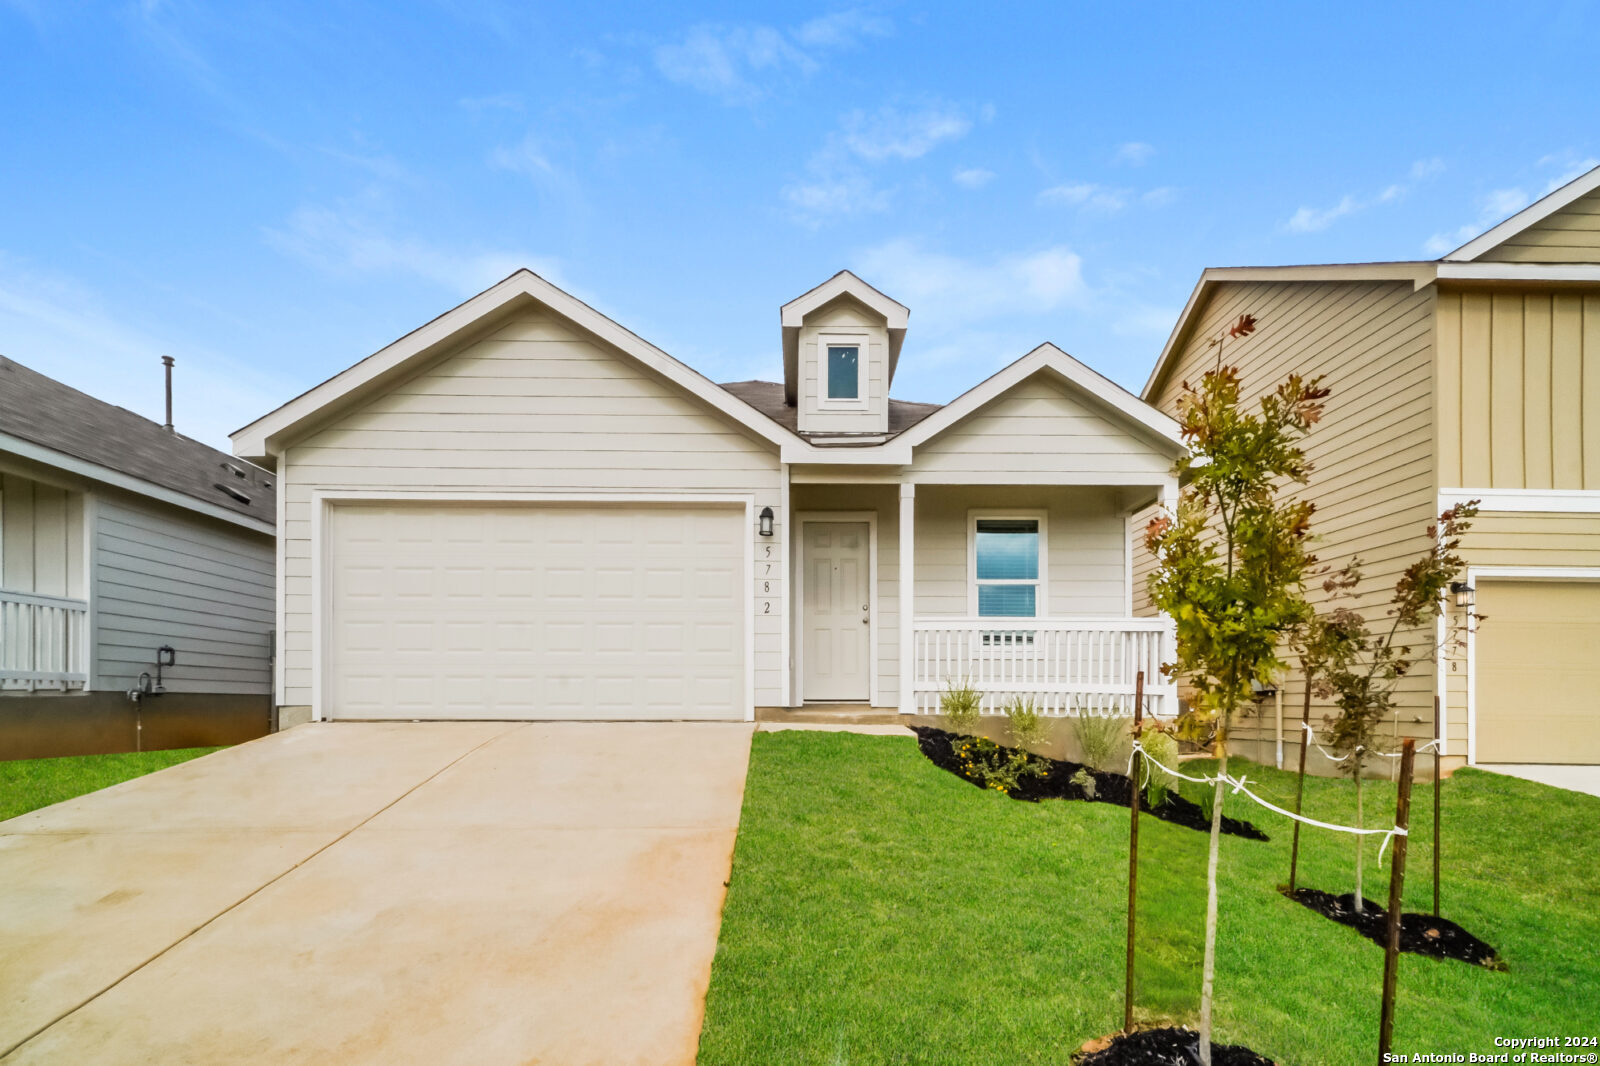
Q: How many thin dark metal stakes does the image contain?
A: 4